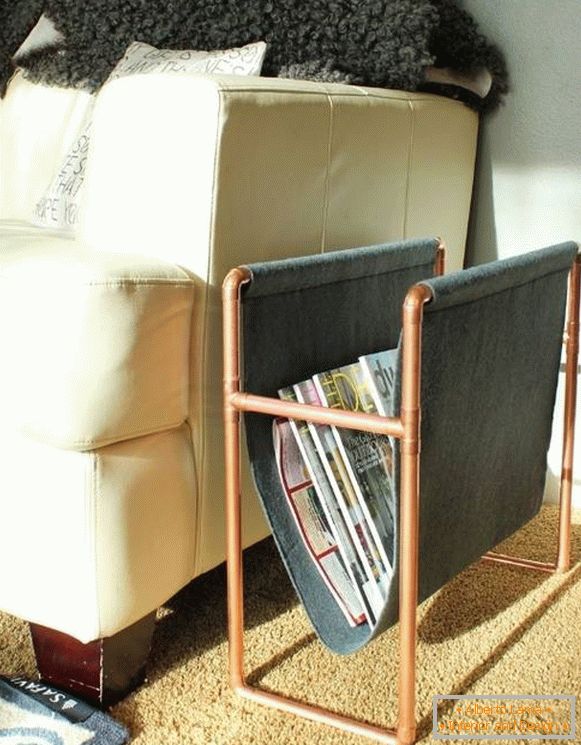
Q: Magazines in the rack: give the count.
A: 5